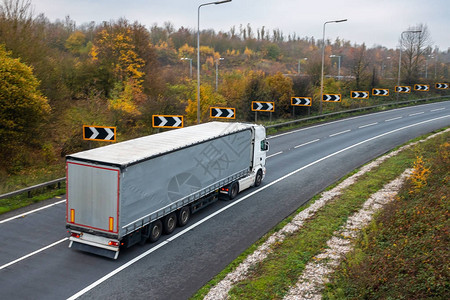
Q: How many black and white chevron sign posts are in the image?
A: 11